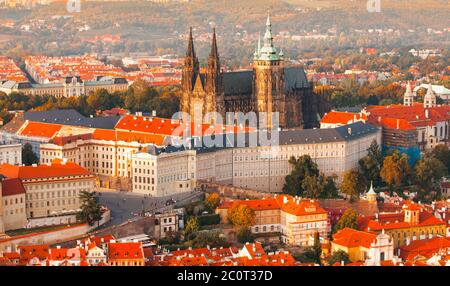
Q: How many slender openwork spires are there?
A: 2